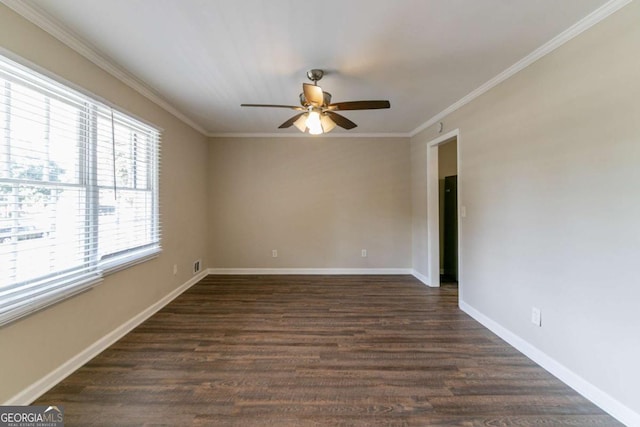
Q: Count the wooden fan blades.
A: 5